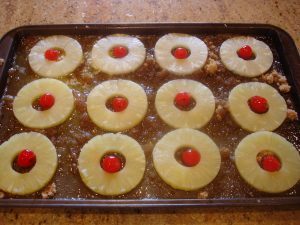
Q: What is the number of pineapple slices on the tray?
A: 12